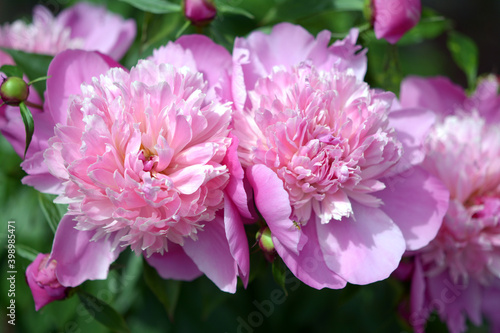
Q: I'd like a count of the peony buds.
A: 5